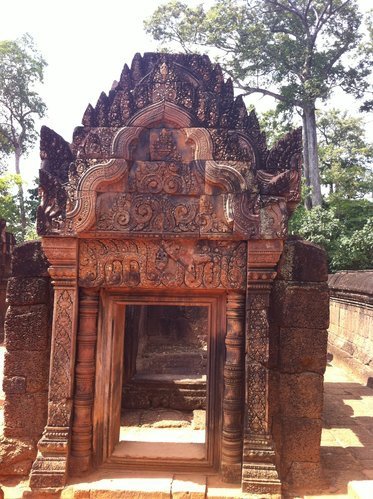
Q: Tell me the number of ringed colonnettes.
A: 2